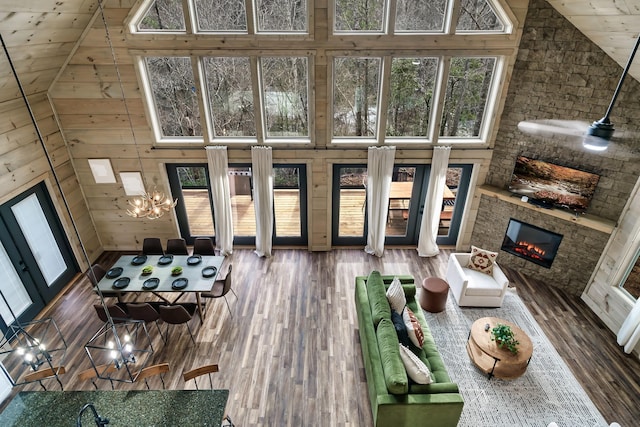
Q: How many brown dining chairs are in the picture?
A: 8